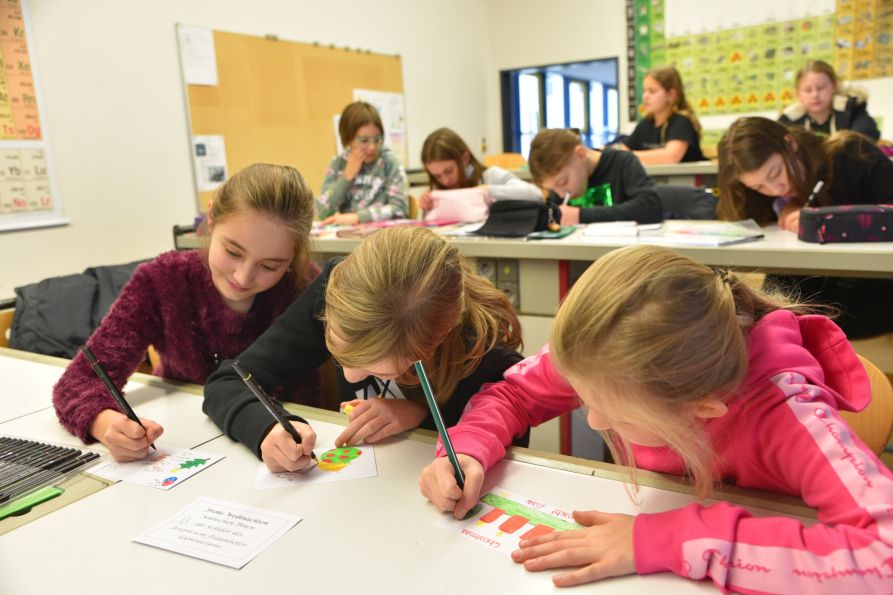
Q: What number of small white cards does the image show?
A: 4